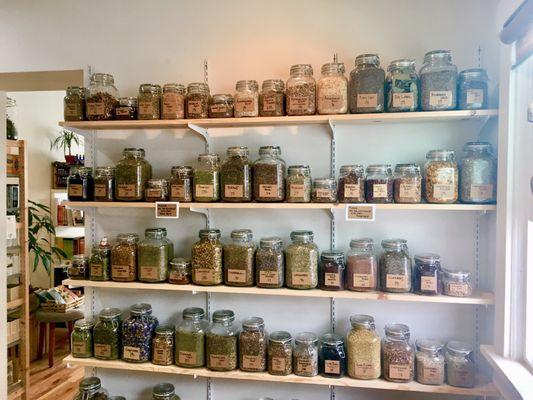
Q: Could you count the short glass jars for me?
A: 7